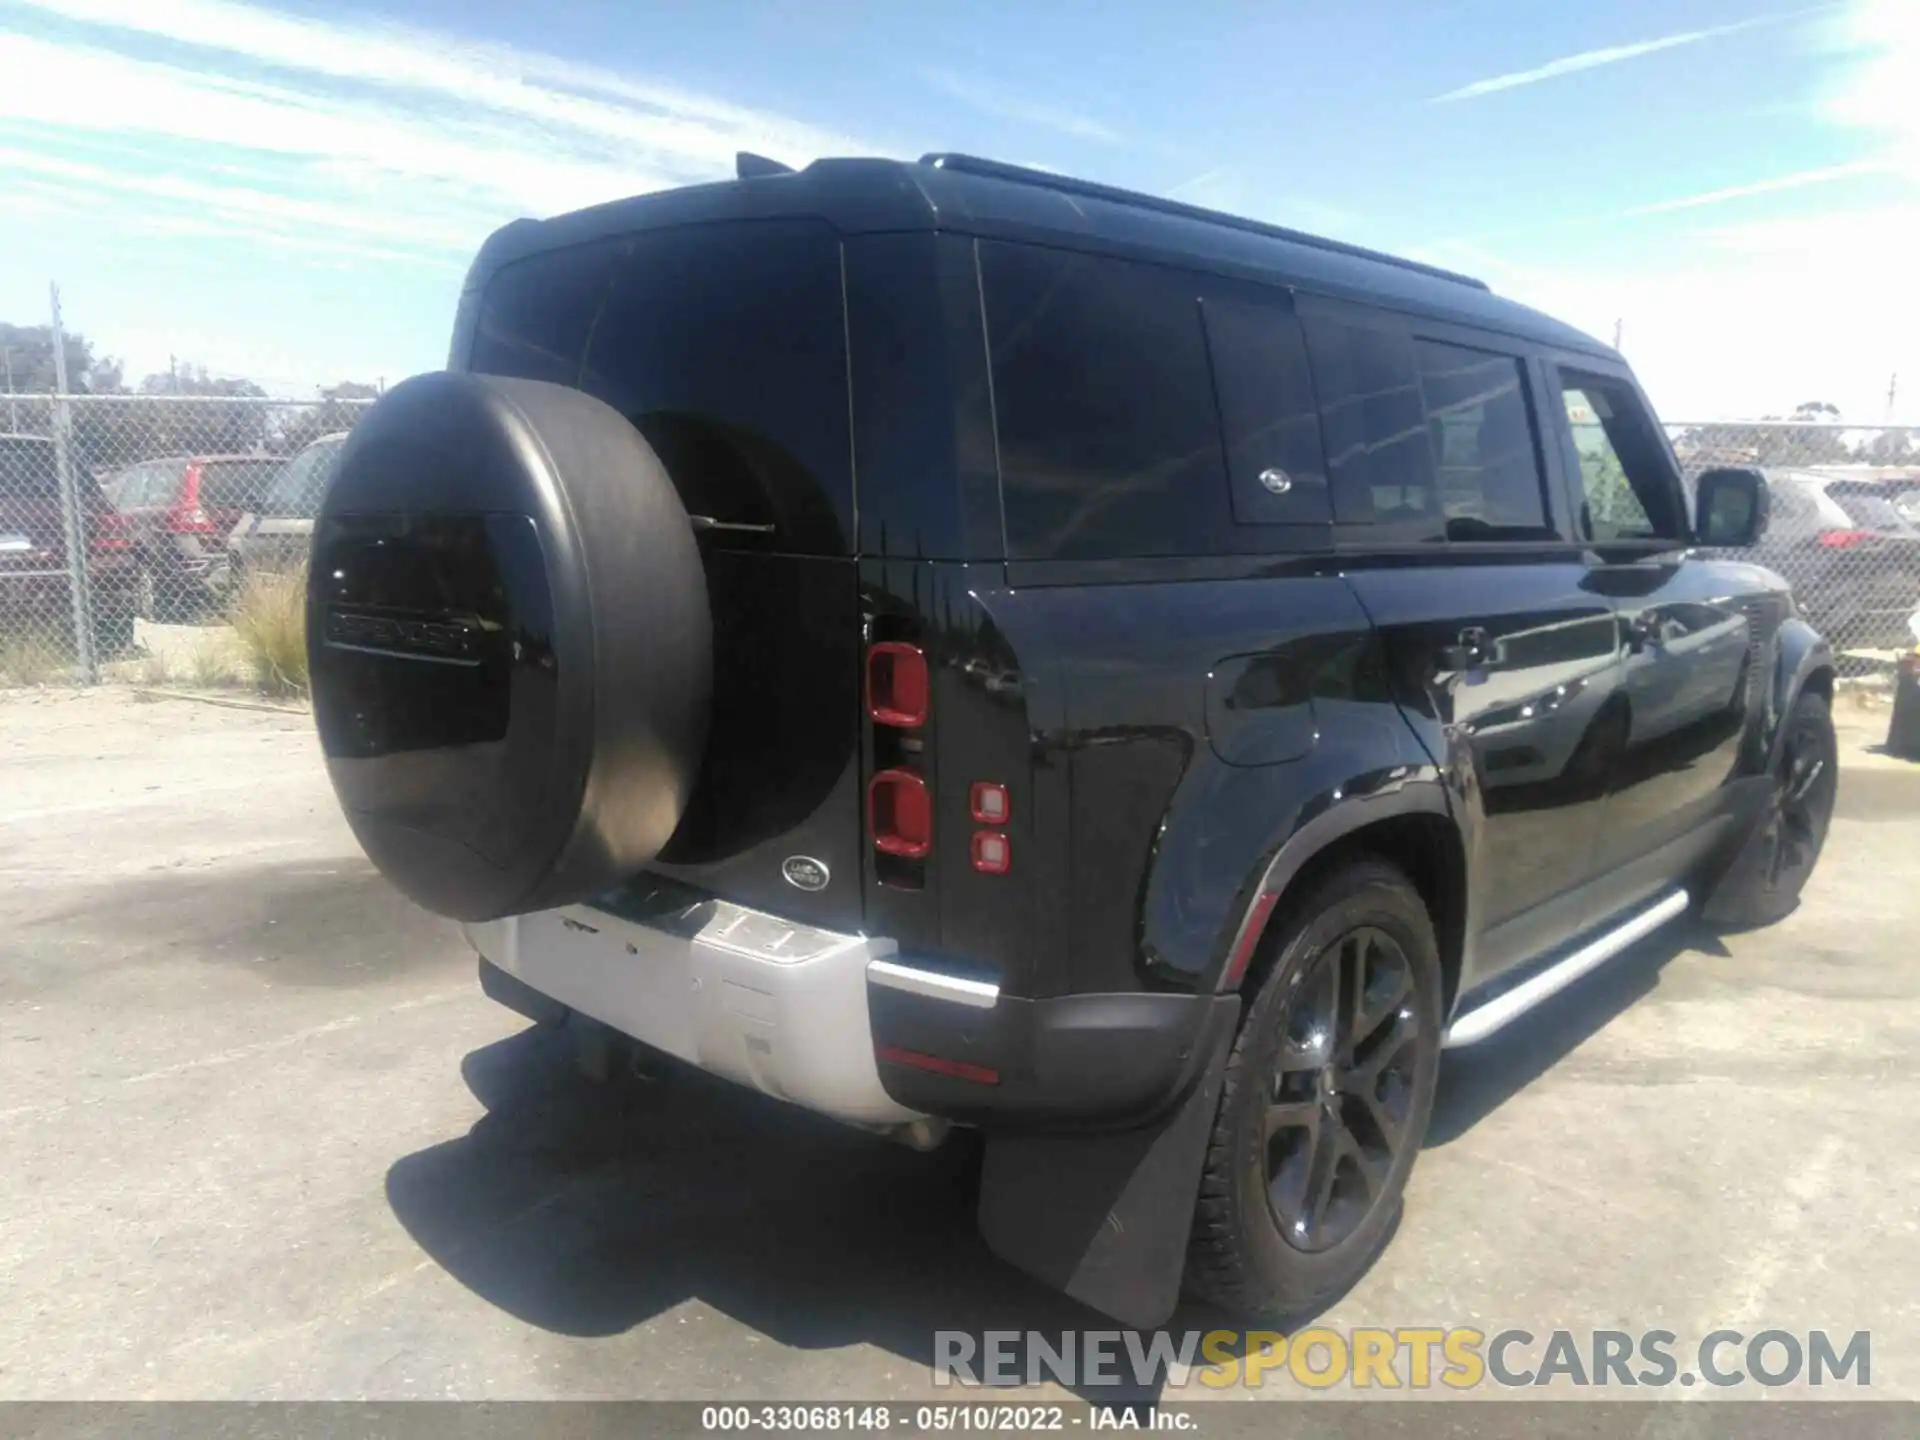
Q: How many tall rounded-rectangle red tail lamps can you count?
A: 2